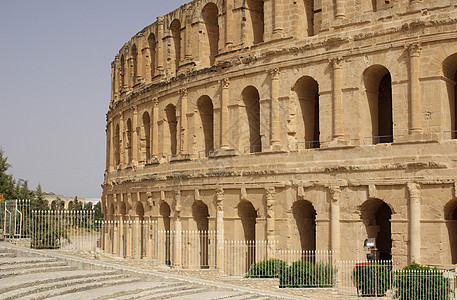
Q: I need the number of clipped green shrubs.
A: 4